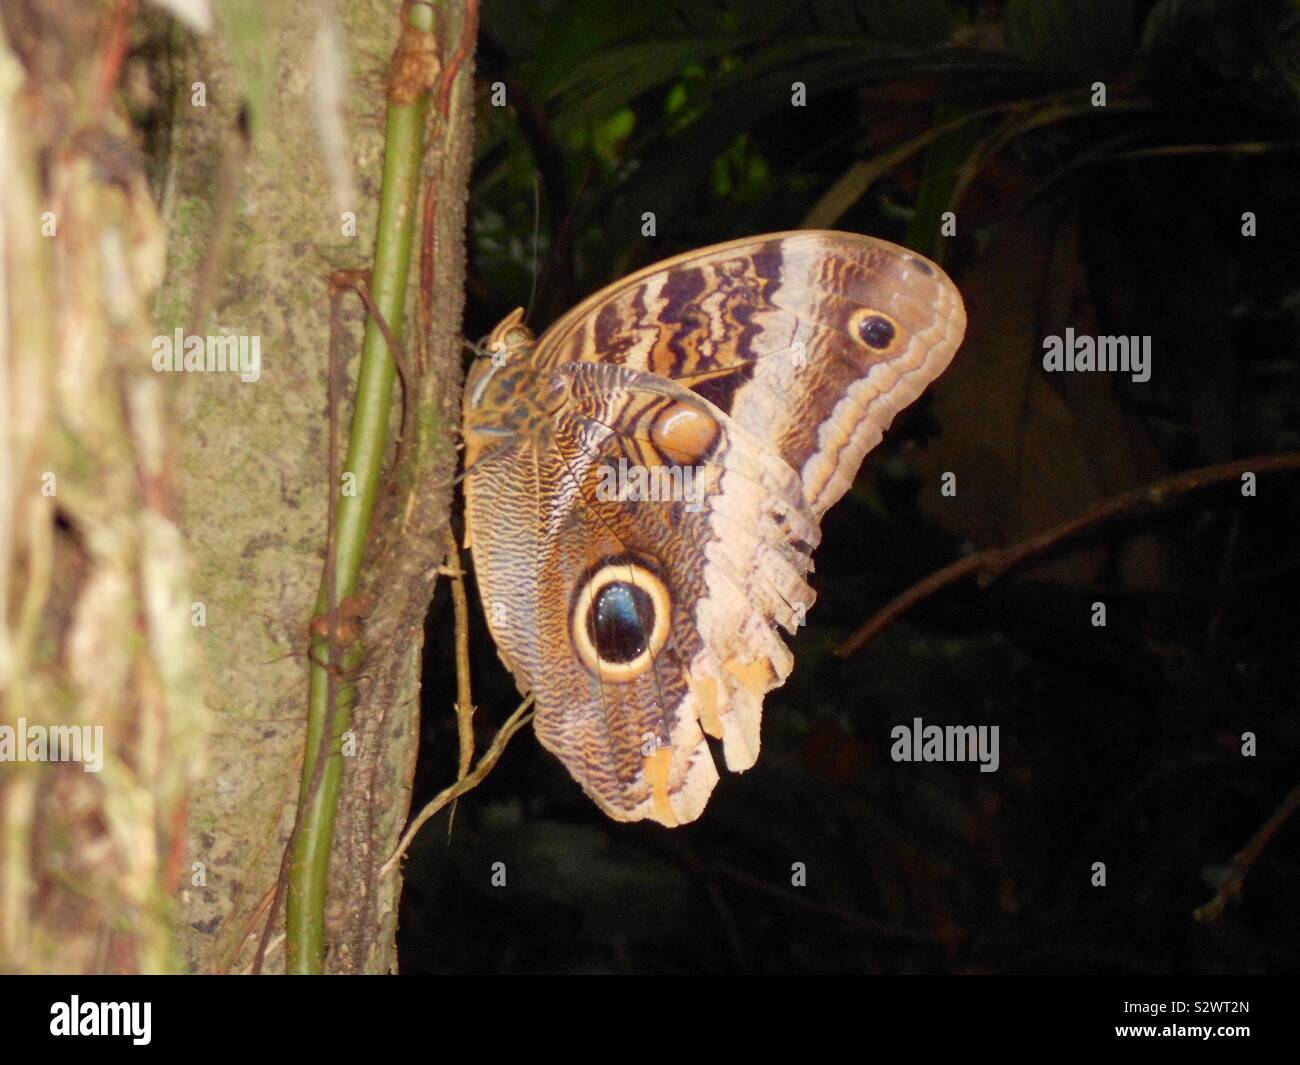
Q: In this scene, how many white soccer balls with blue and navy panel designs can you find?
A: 0